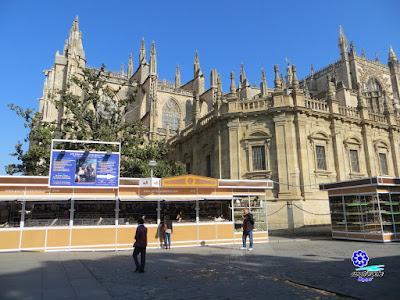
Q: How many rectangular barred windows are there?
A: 4